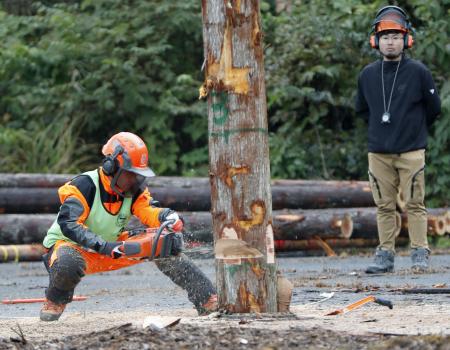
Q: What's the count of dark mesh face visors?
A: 2